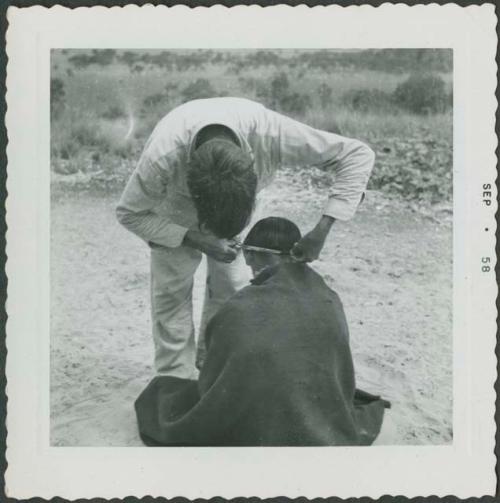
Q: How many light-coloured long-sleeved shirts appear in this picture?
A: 1